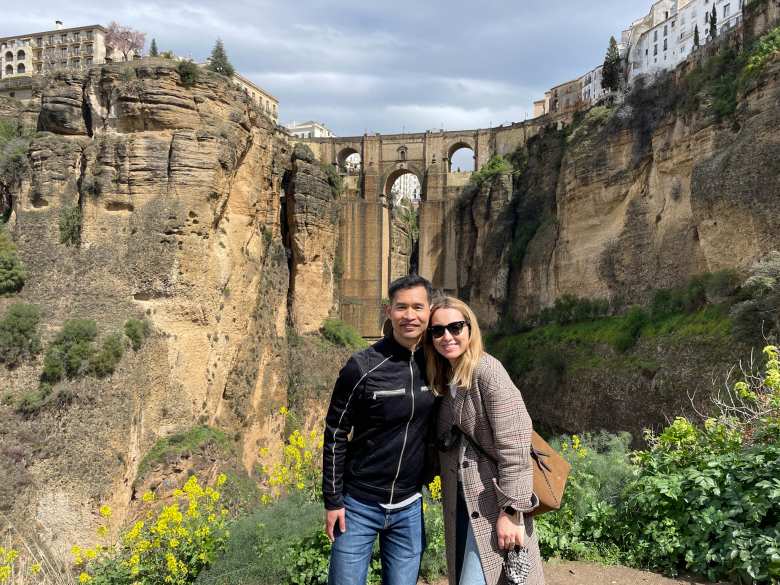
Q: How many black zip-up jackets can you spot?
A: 1